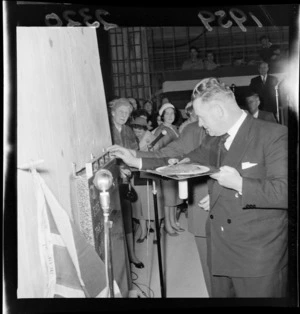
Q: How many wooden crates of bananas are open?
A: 0